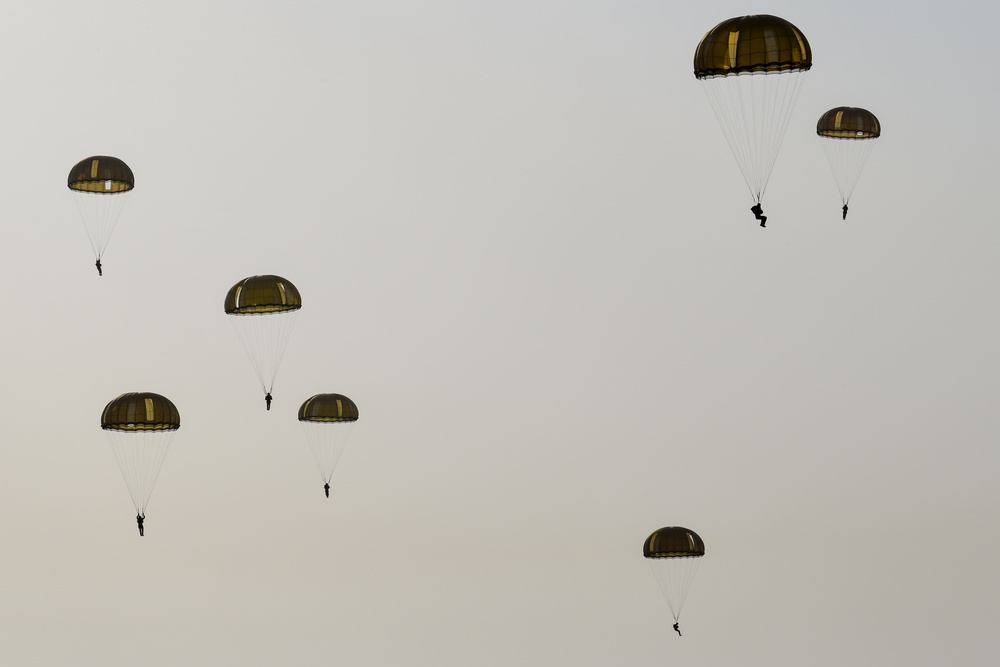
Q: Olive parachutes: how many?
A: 7